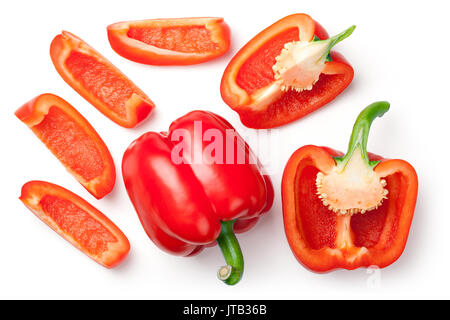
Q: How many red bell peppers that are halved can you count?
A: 2